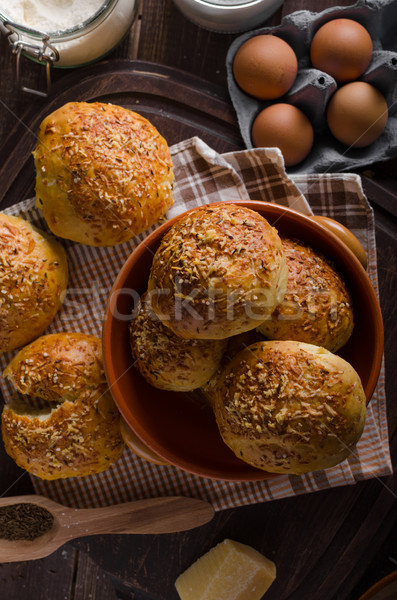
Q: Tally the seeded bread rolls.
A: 7